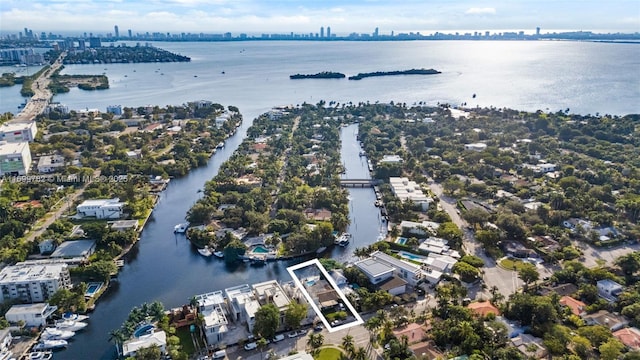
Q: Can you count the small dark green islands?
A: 2